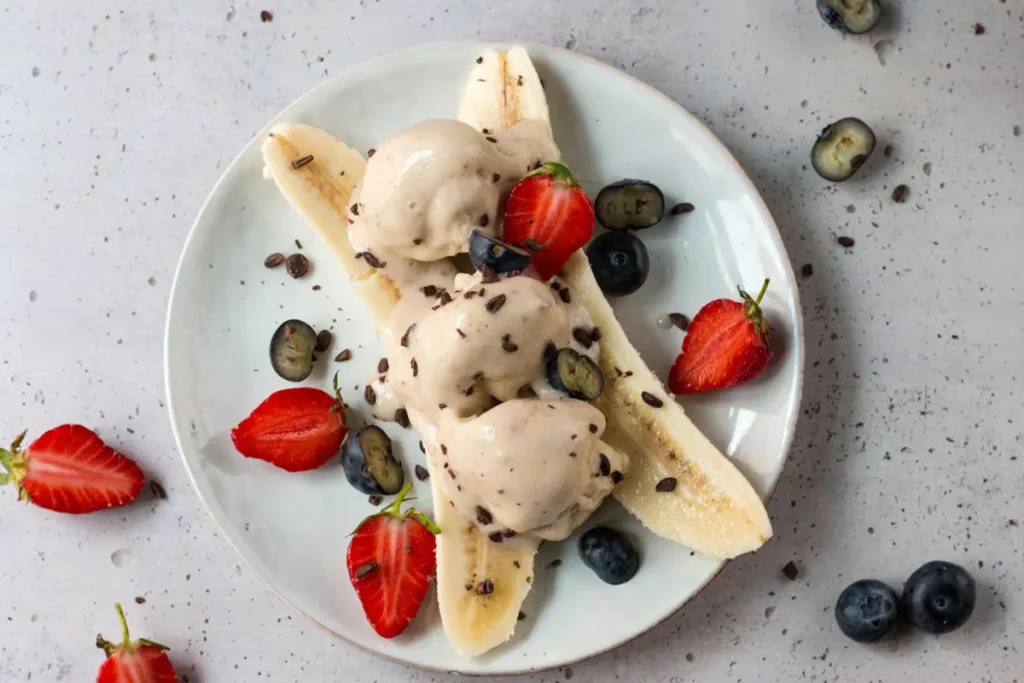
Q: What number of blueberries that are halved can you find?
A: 7